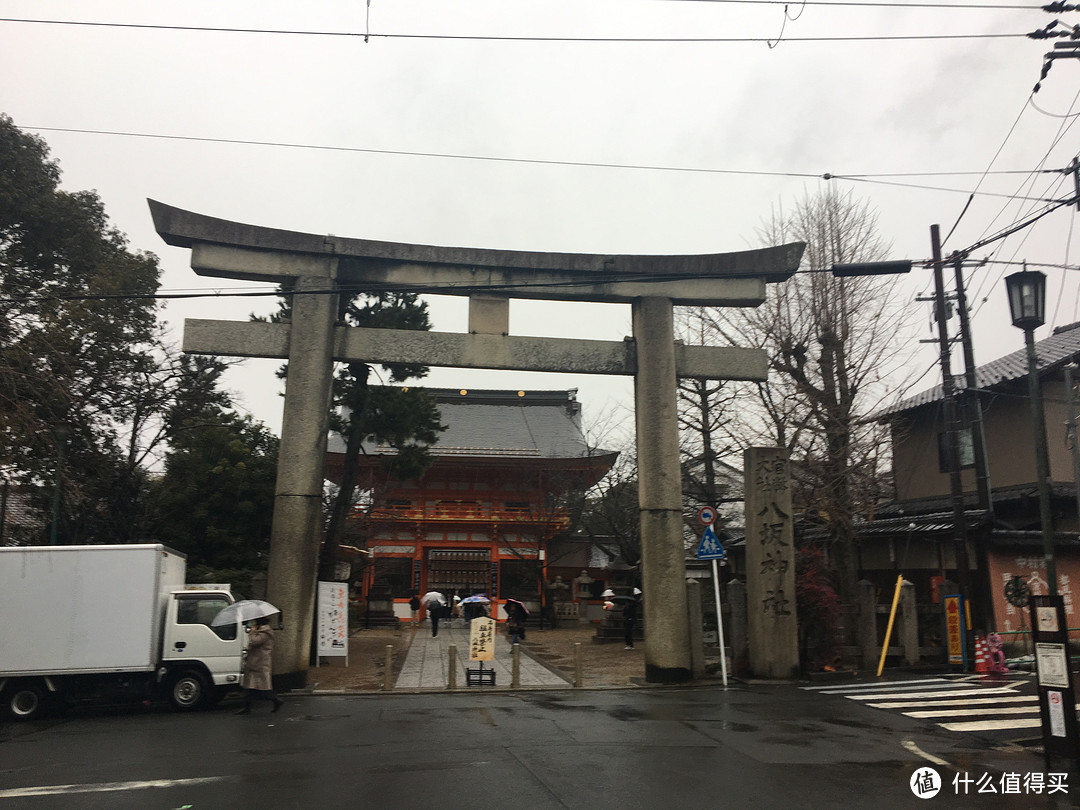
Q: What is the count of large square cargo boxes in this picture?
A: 1